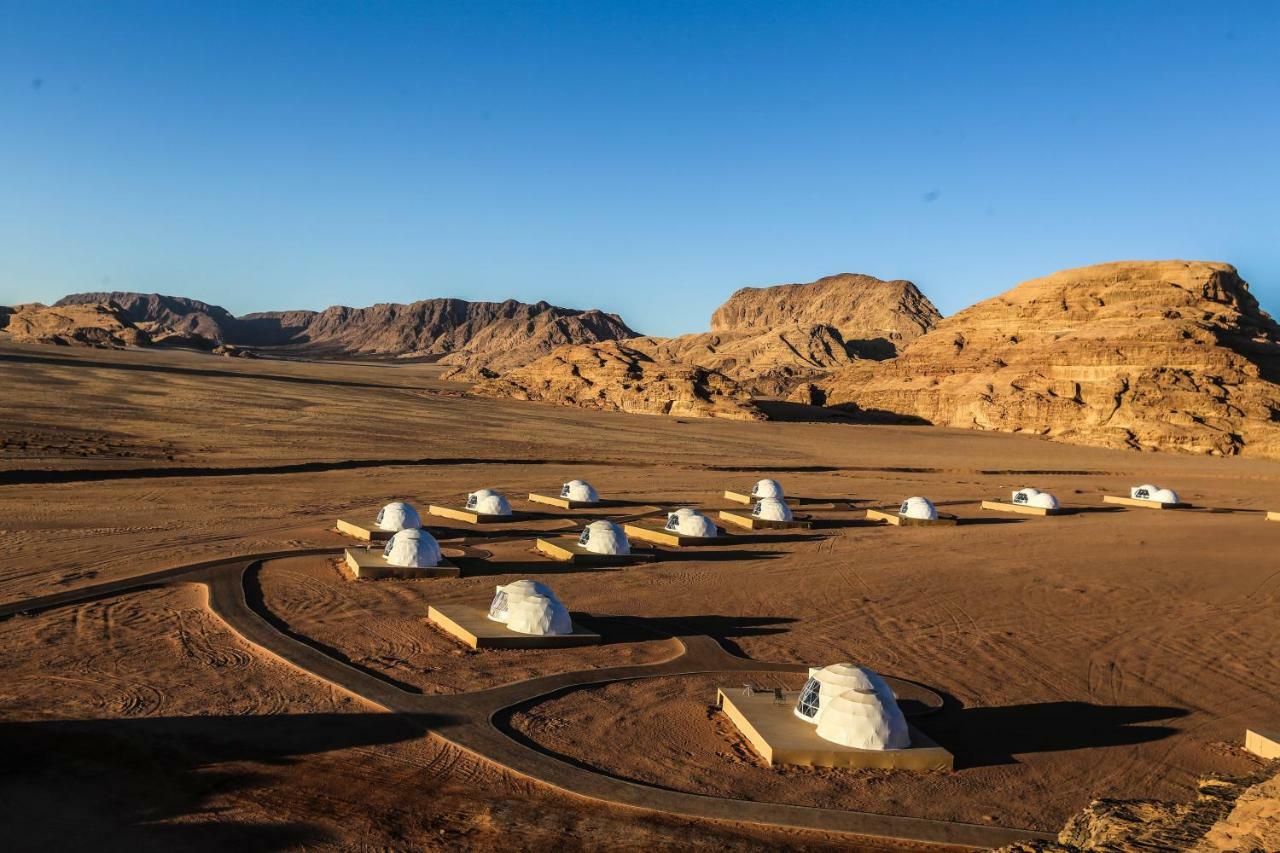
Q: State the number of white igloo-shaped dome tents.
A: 13